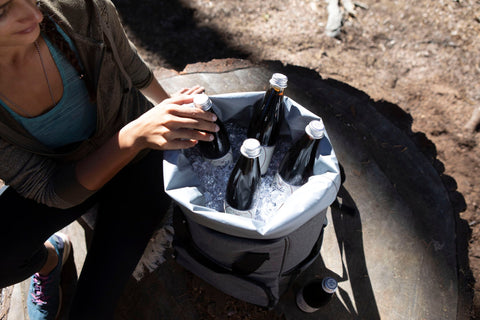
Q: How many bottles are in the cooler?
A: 4